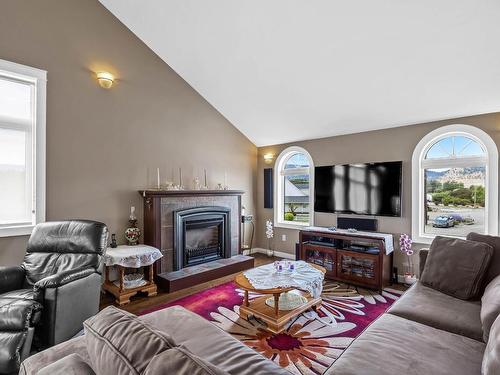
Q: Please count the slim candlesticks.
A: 4